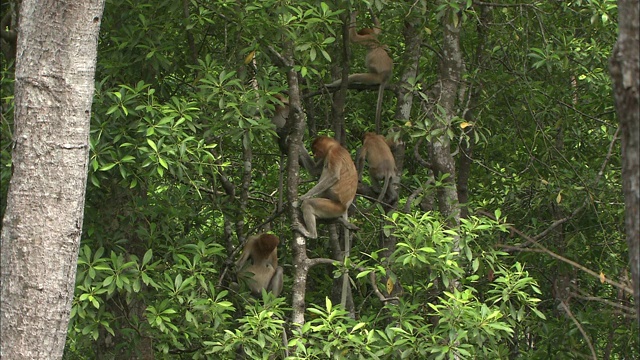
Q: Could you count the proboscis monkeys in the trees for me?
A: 5